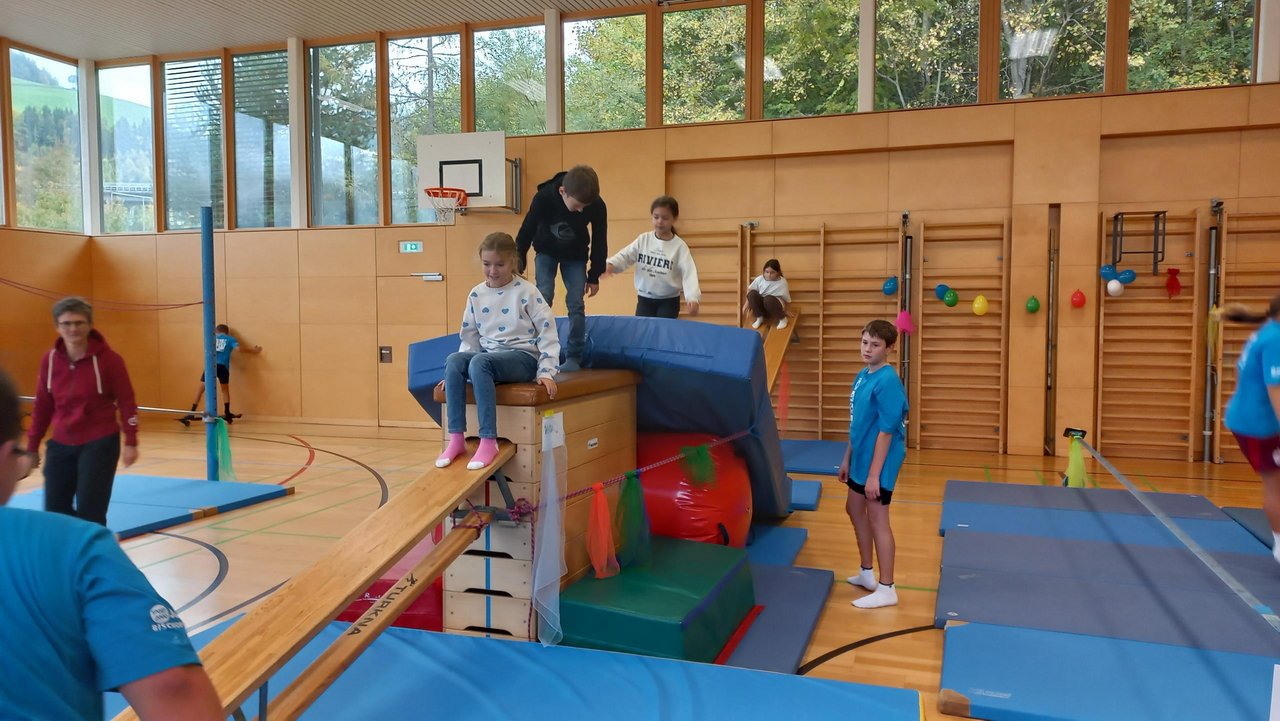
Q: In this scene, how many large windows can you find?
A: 13